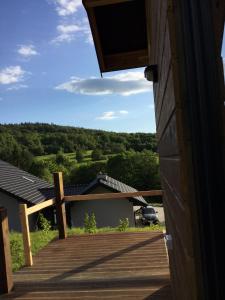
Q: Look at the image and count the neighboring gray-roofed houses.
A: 2